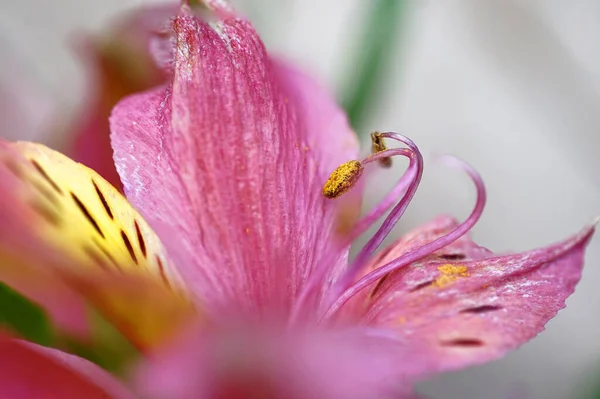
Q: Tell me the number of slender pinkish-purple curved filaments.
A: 3